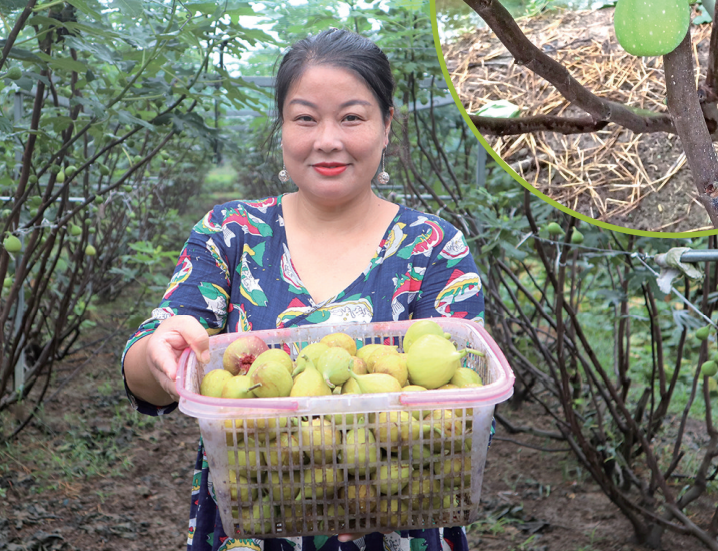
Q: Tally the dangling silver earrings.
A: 2